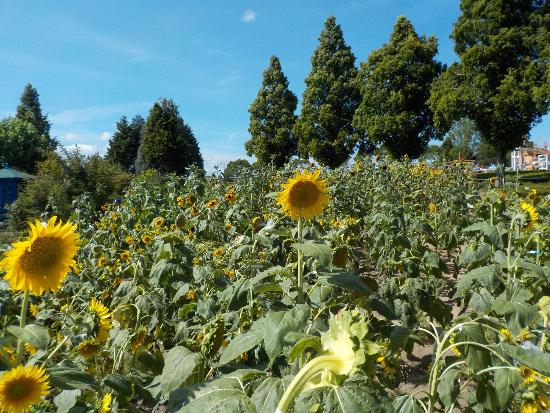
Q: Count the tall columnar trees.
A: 4